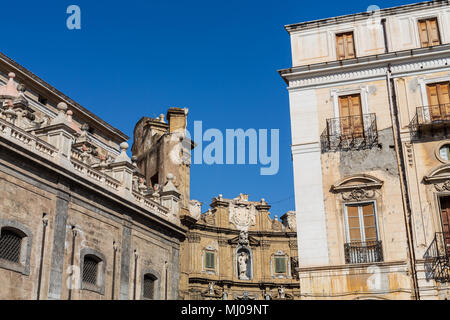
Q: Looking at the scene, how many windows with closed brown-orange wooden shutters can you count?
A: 4